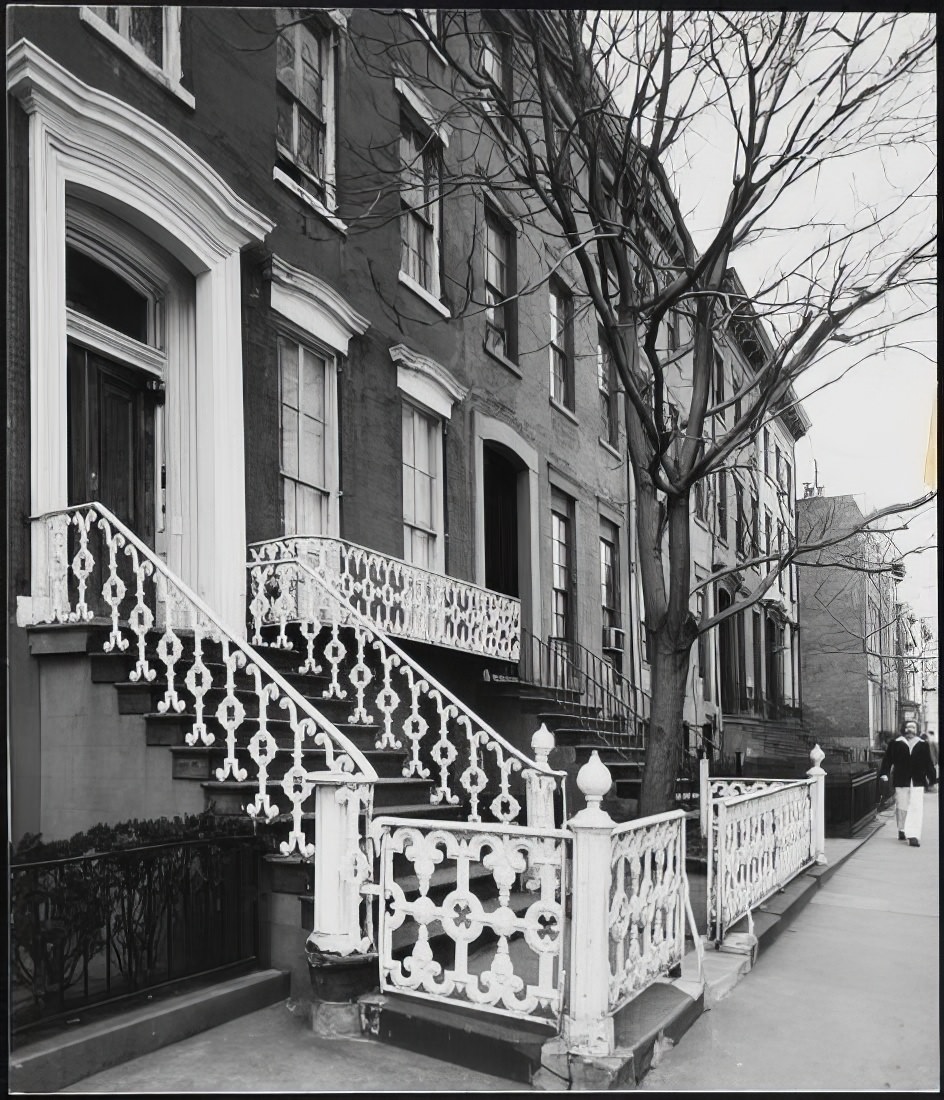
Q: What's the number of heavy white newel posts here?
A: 4